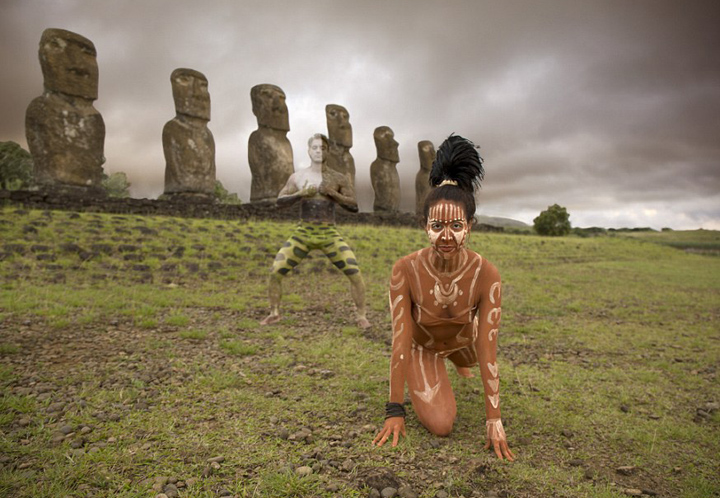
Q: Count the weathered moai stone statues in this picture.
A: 6